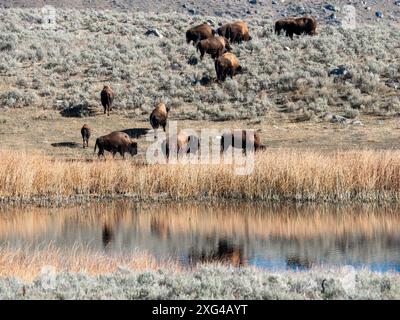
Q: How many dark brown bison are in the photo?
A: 11